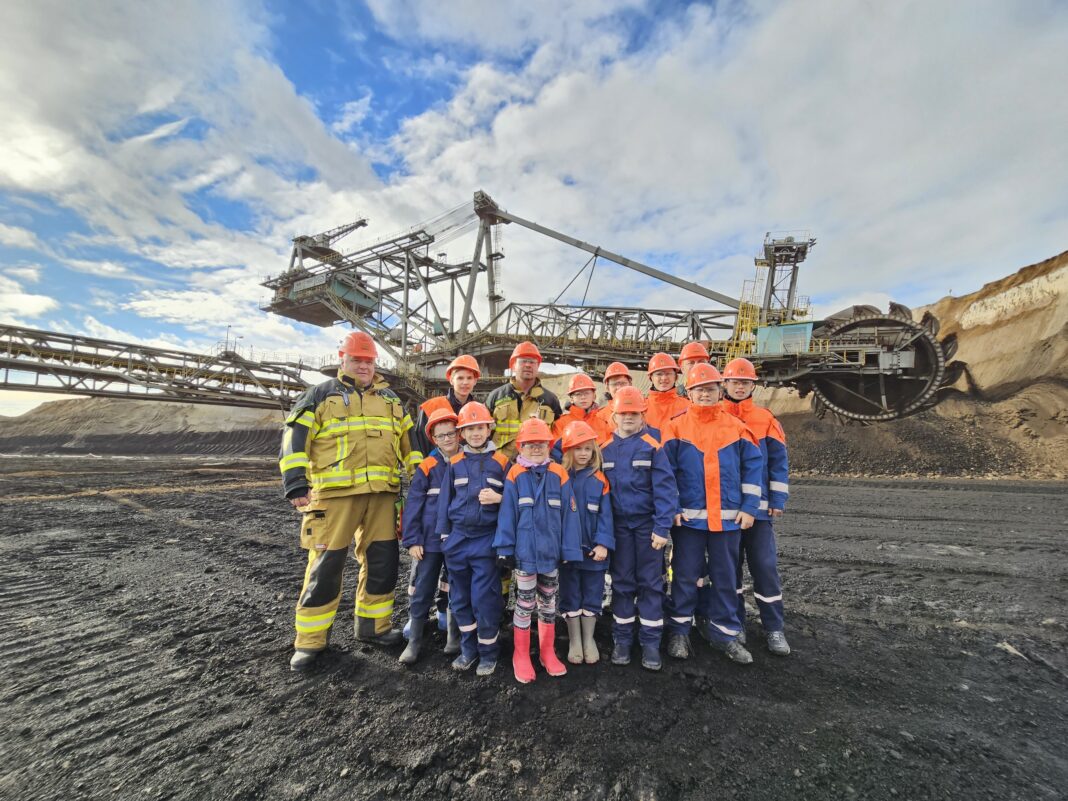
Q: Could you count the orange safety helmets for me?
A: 14